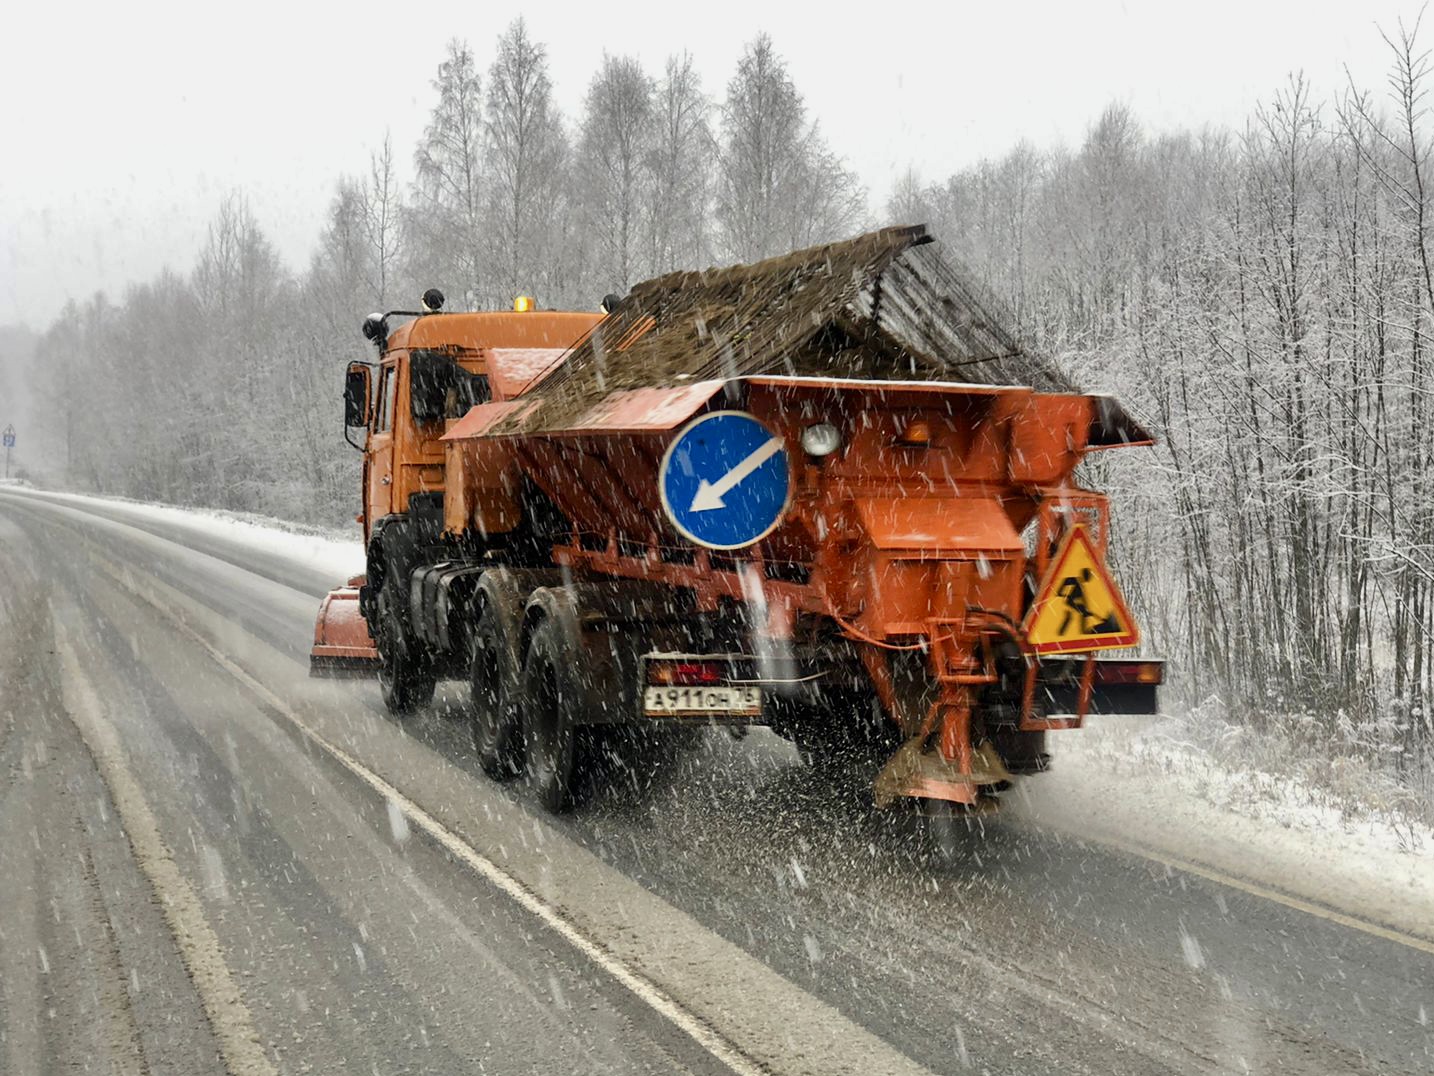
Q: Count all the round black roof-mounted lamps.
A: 3